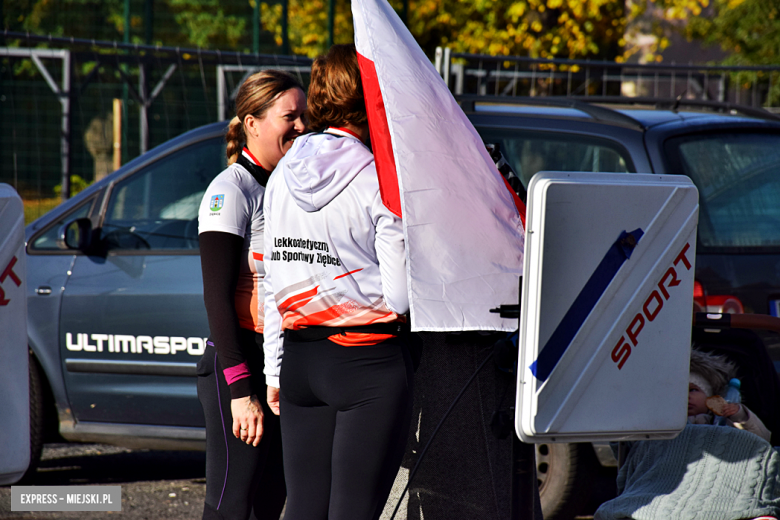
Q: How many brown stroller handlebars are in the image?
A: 1